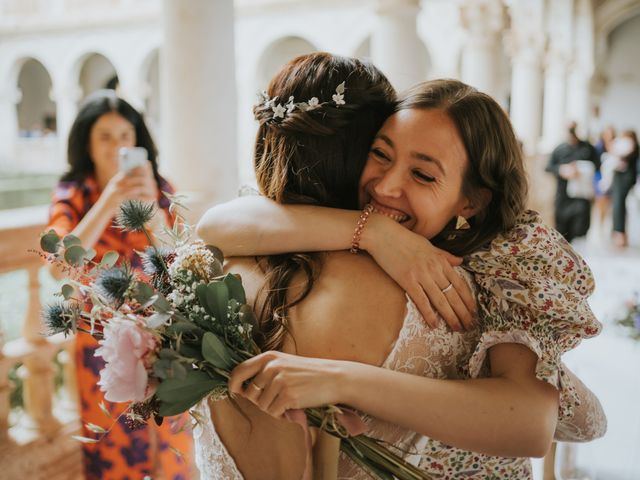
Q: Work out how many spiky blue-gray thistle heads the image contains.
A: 4